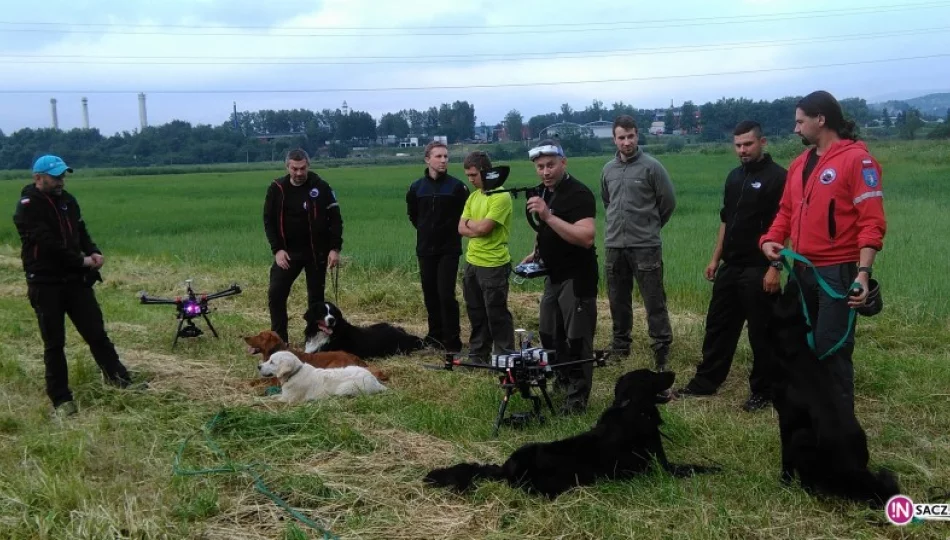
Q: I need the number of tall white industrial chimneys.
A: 3